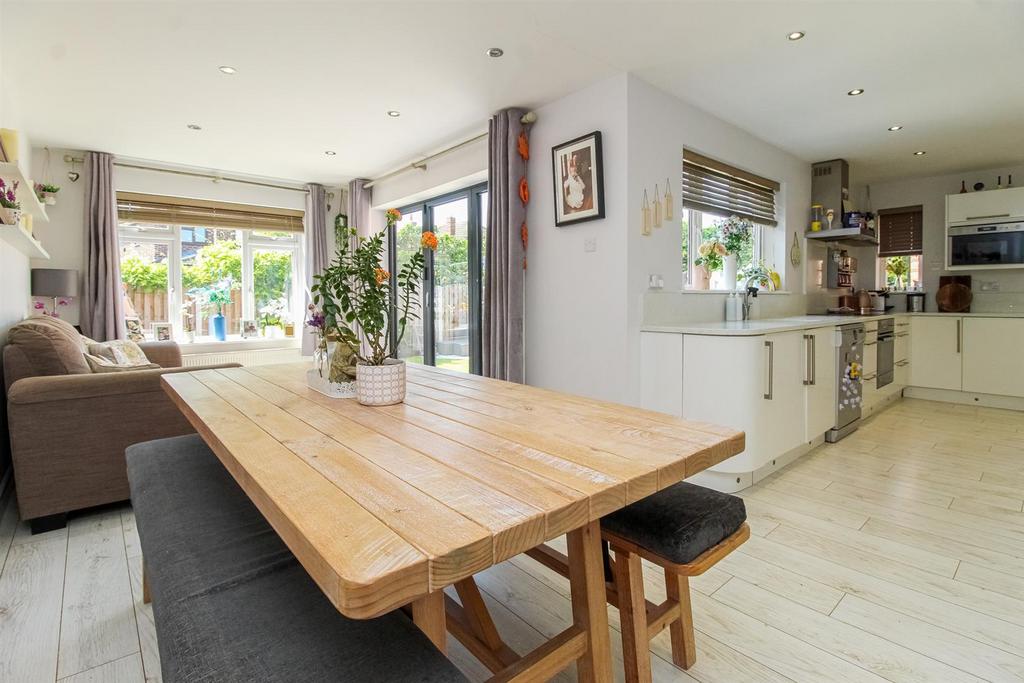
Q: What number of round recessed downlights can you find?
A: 9